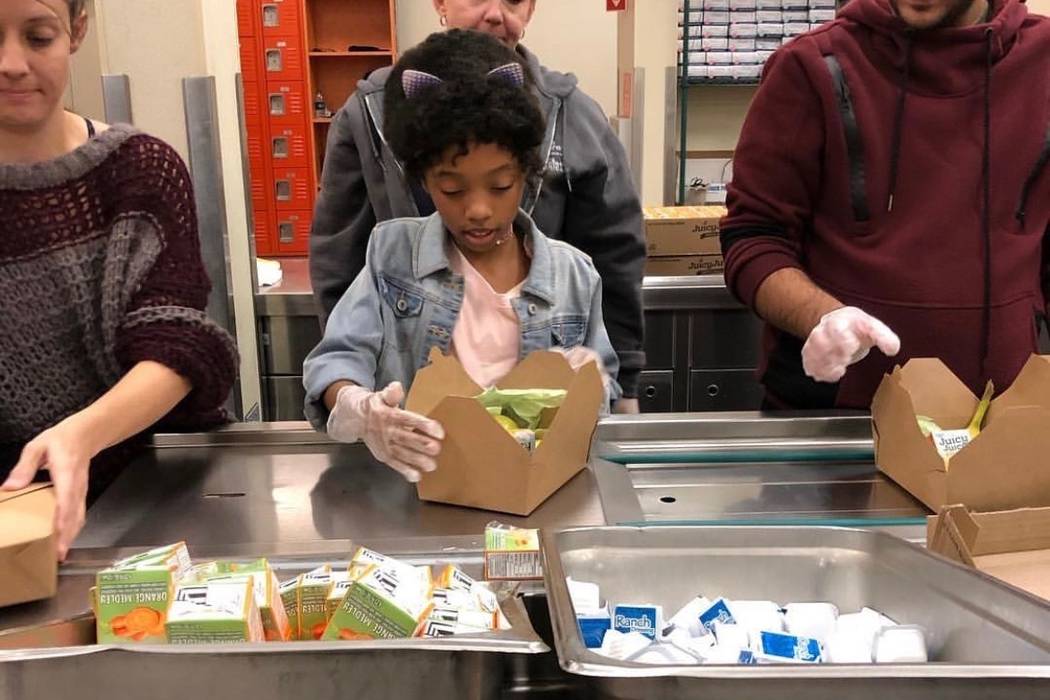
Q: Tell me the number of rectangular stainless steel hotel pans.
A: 2